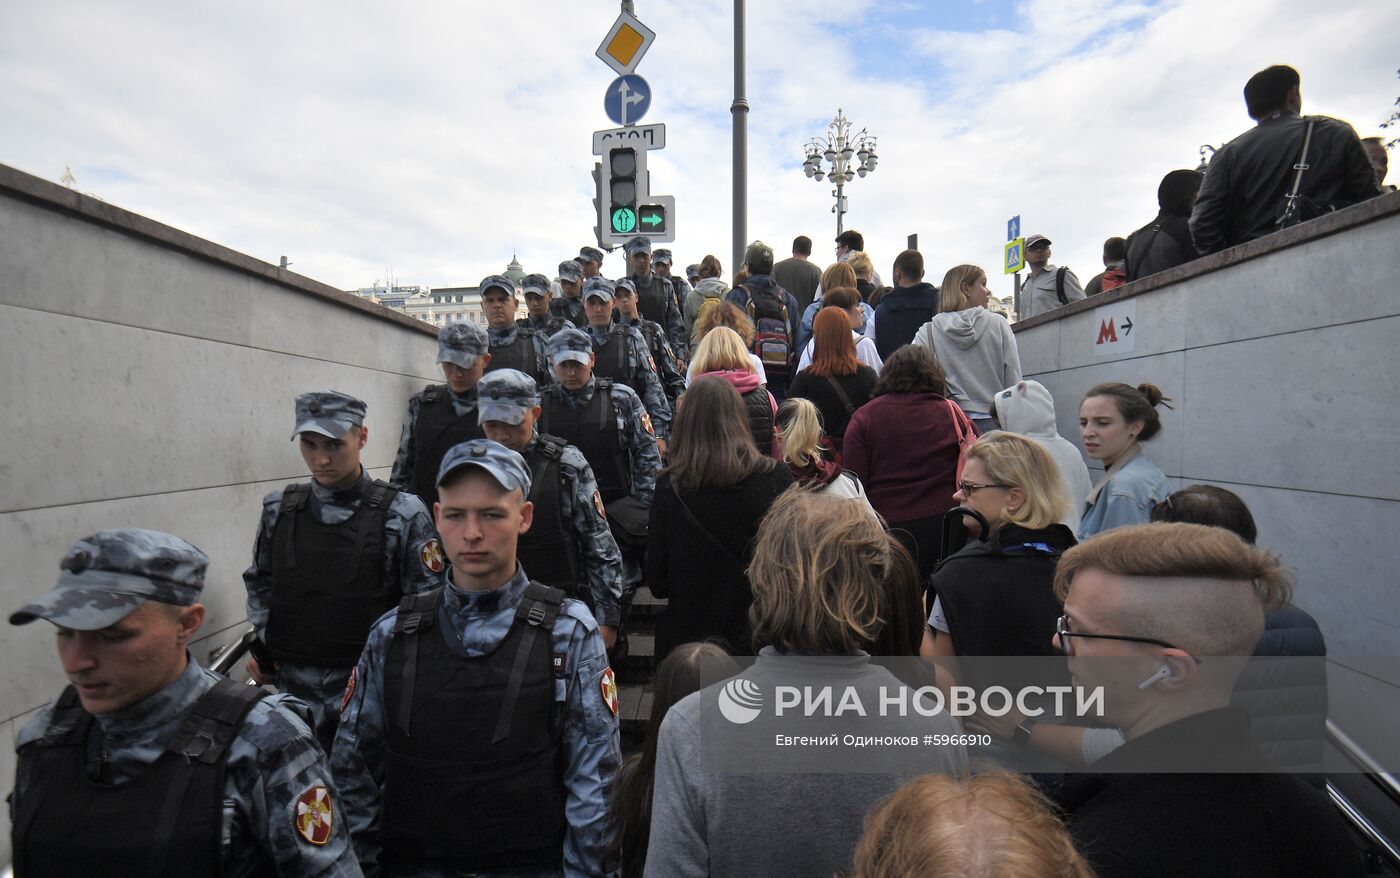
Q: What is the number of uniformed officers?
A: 15